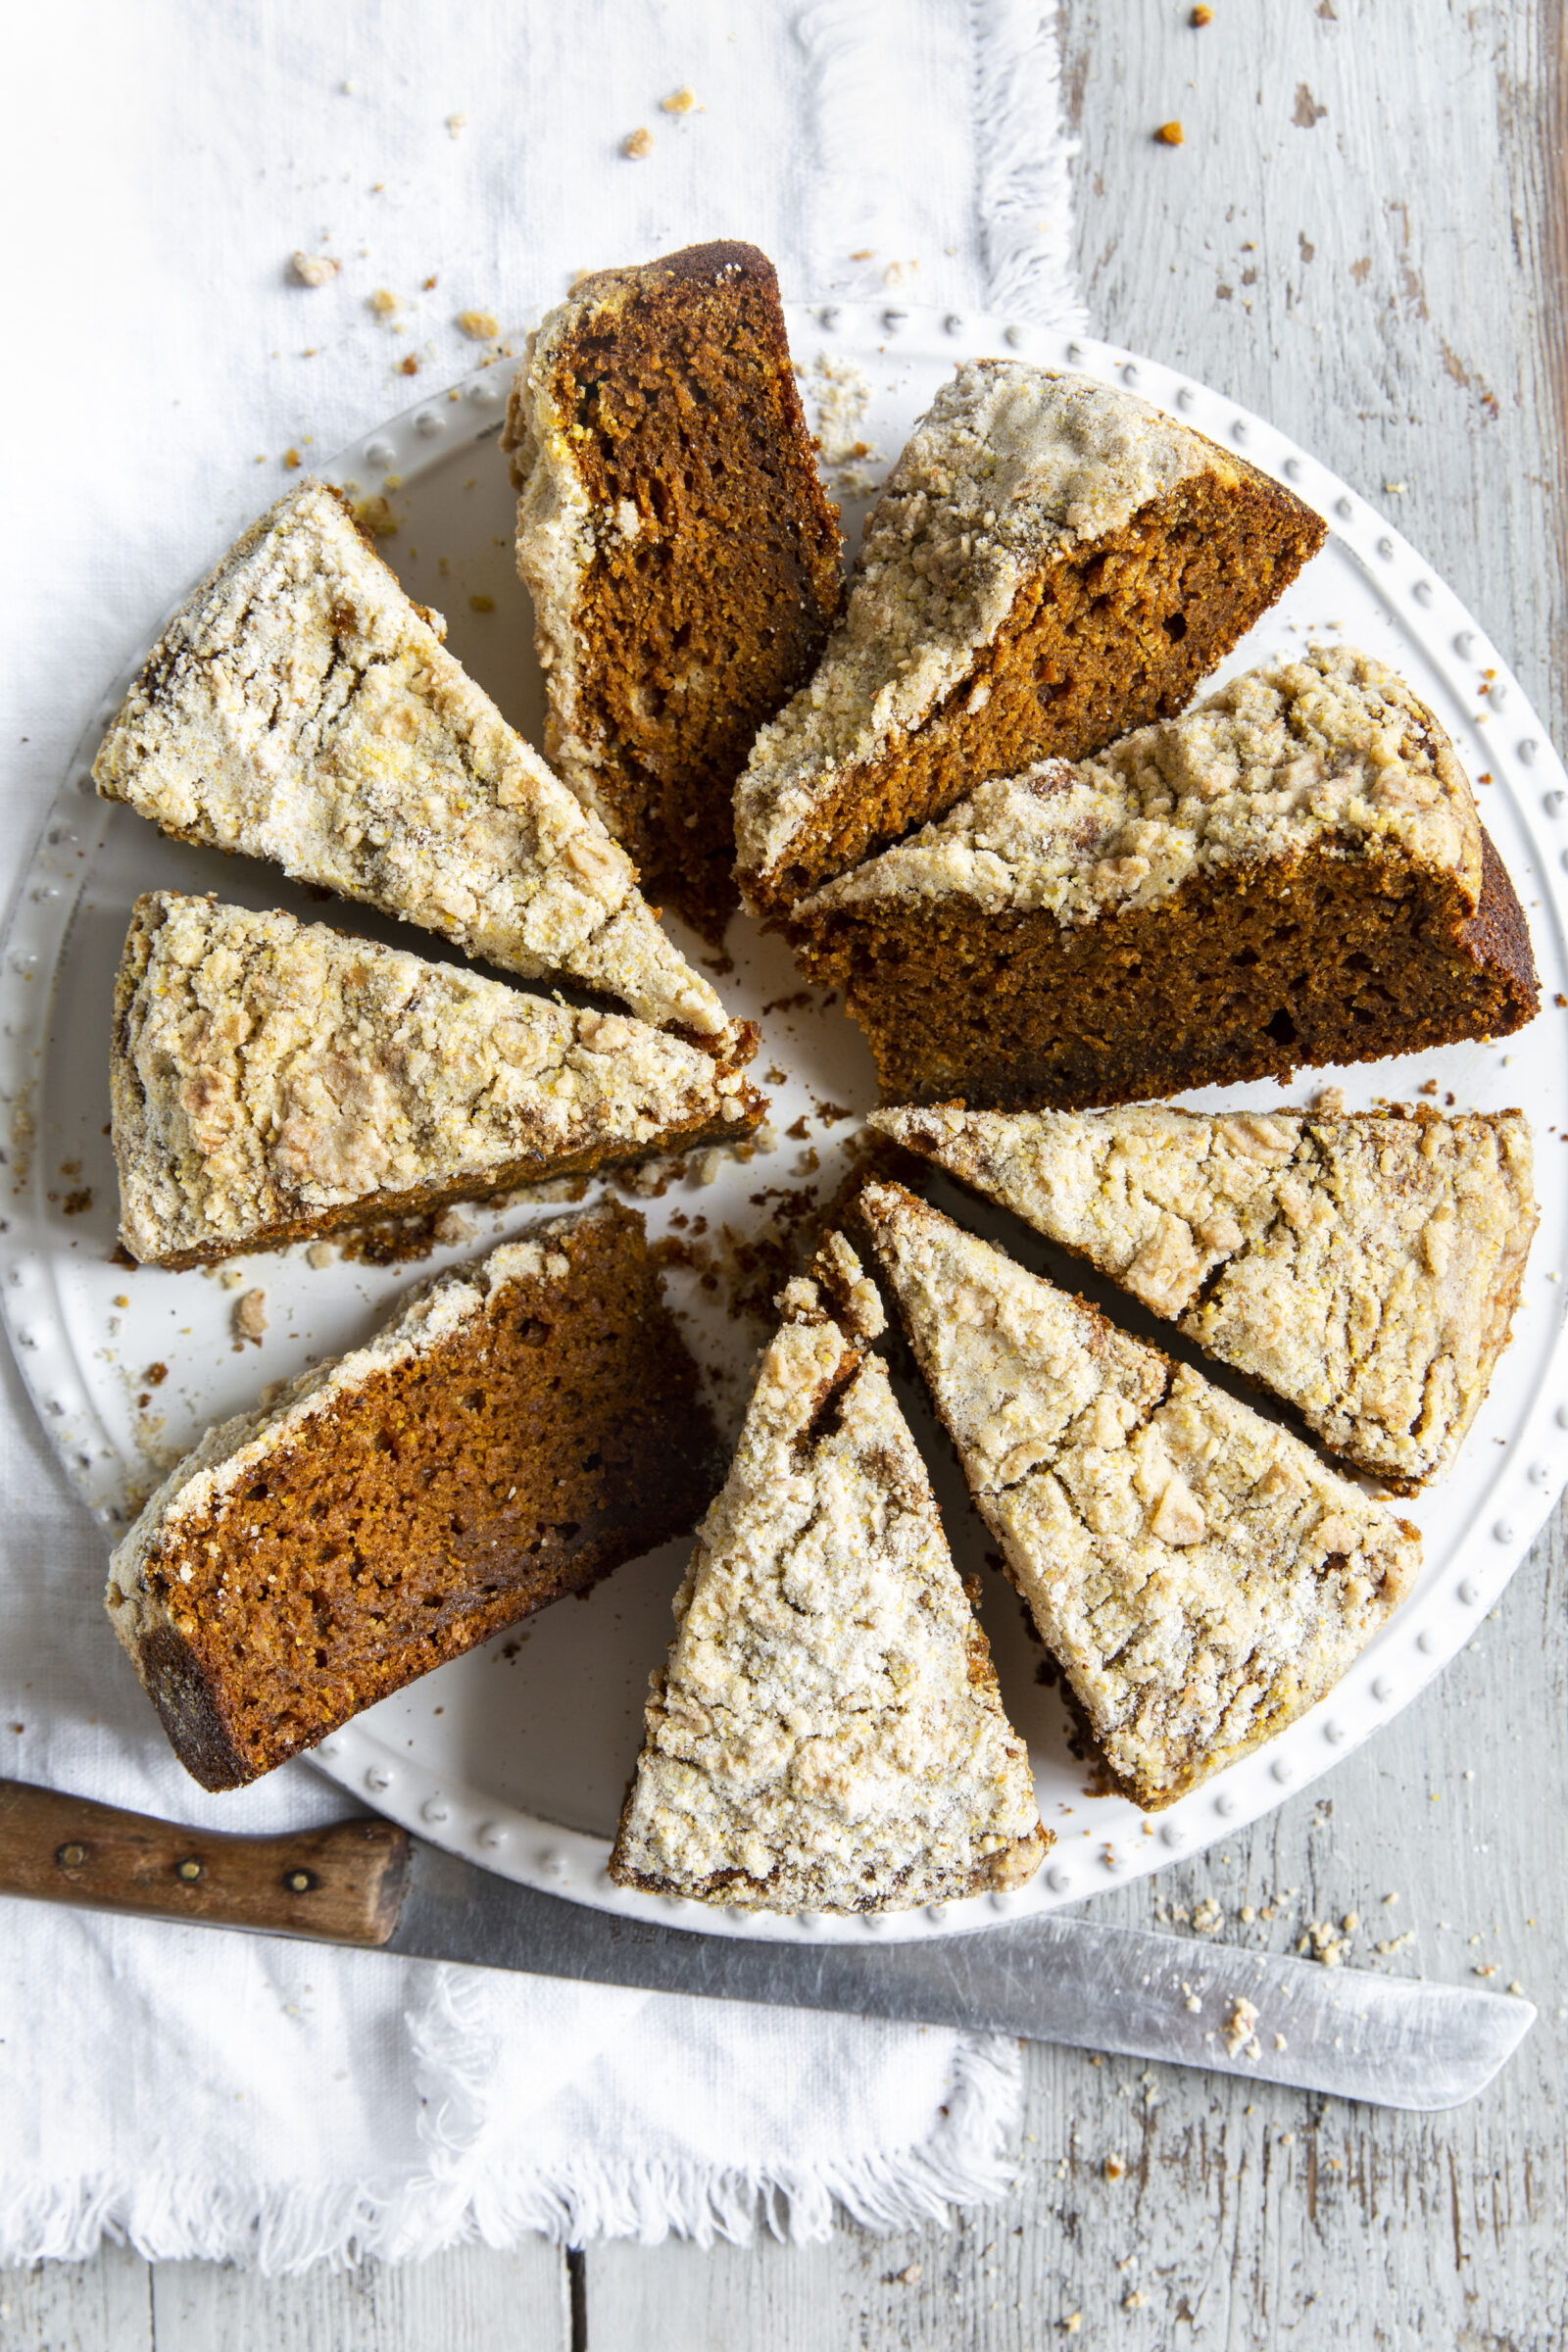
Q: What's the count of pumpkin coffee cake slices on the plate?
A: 9